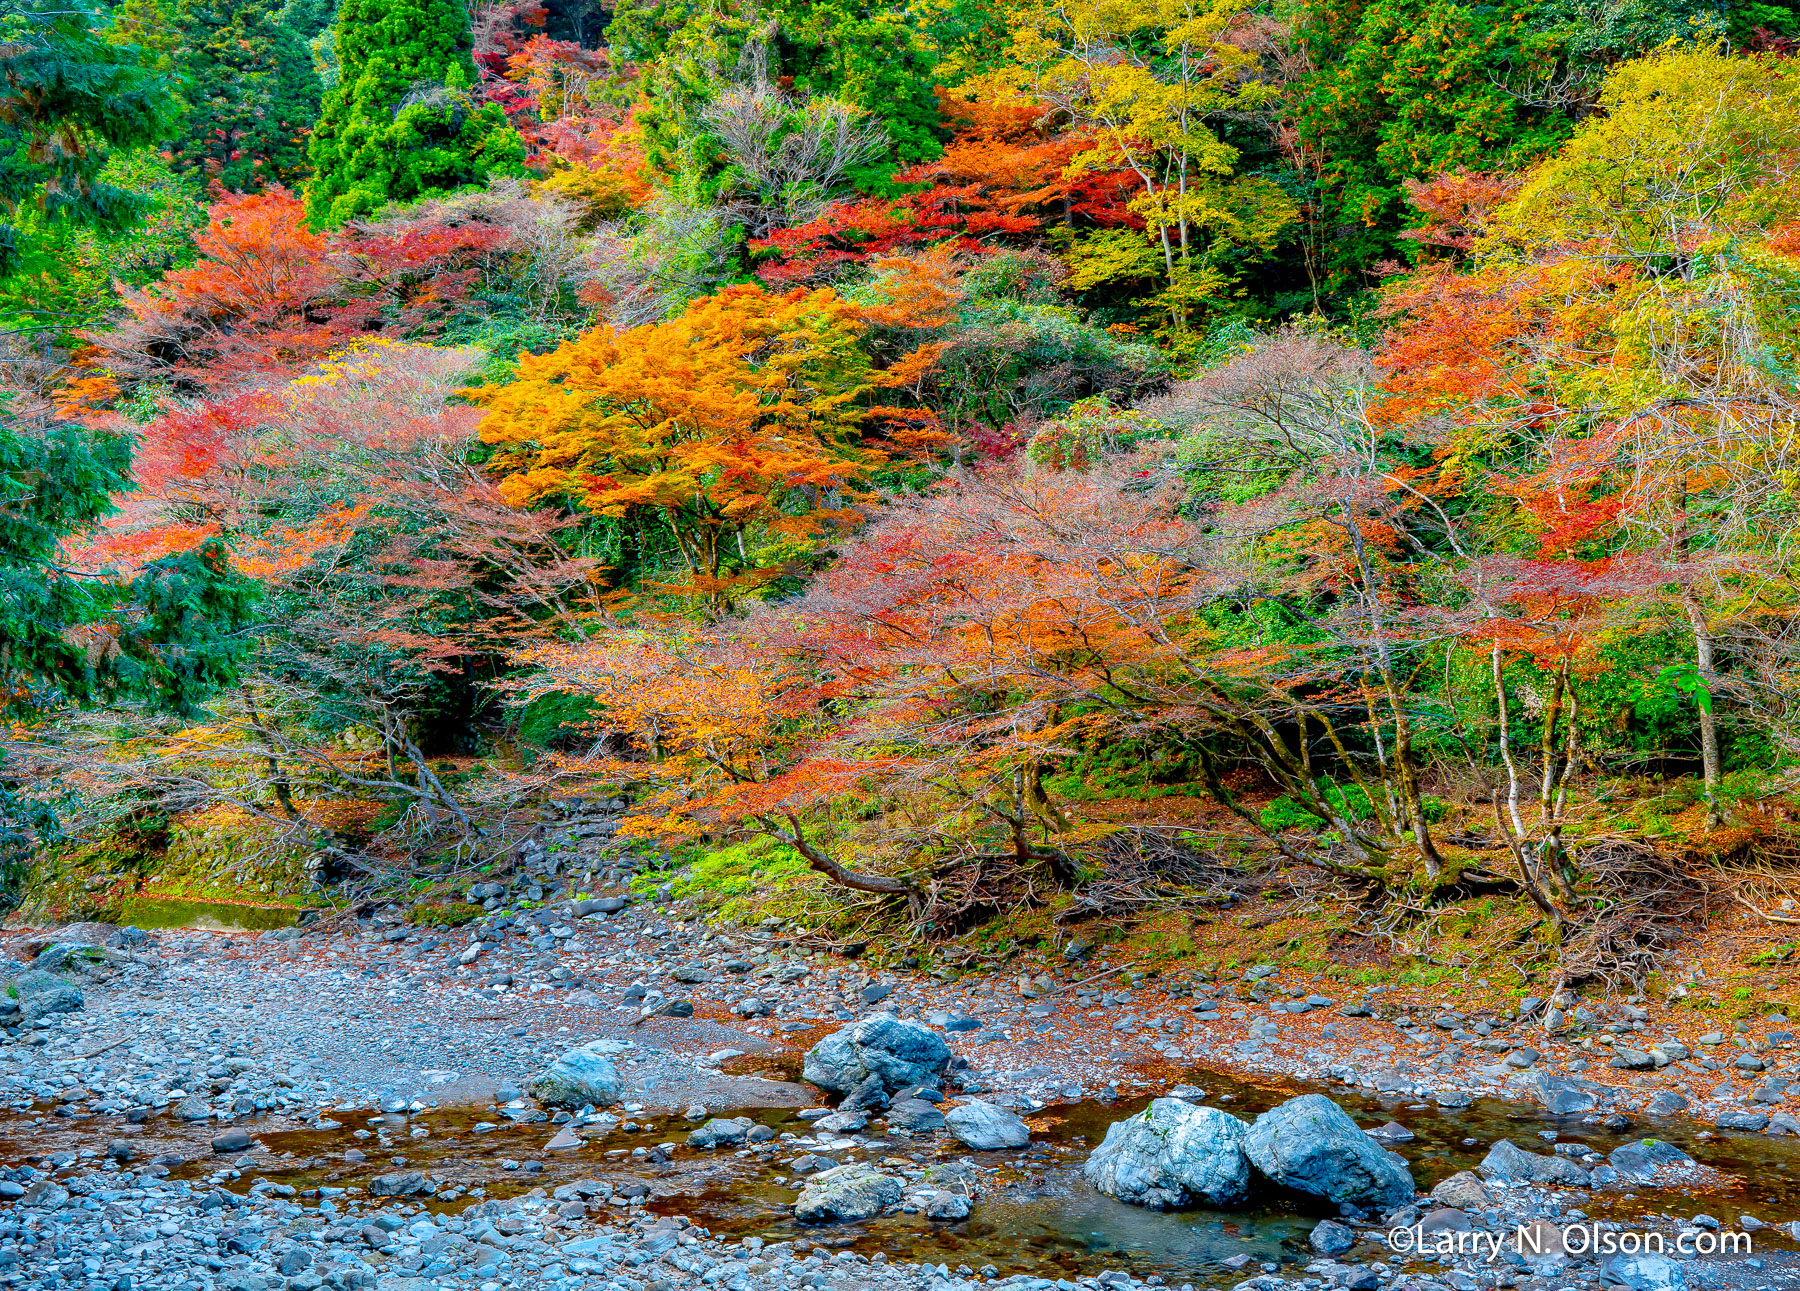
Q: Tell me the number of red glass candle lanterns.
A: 0